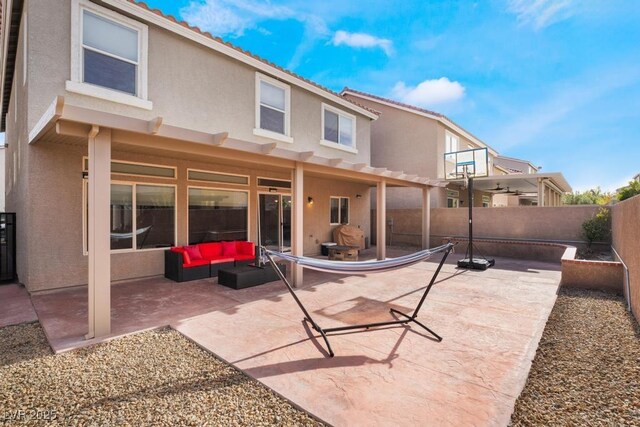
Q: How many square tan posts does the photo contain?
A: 4